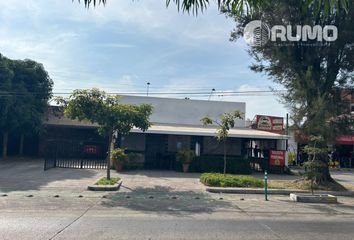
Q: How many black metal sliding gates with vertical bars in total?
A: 1